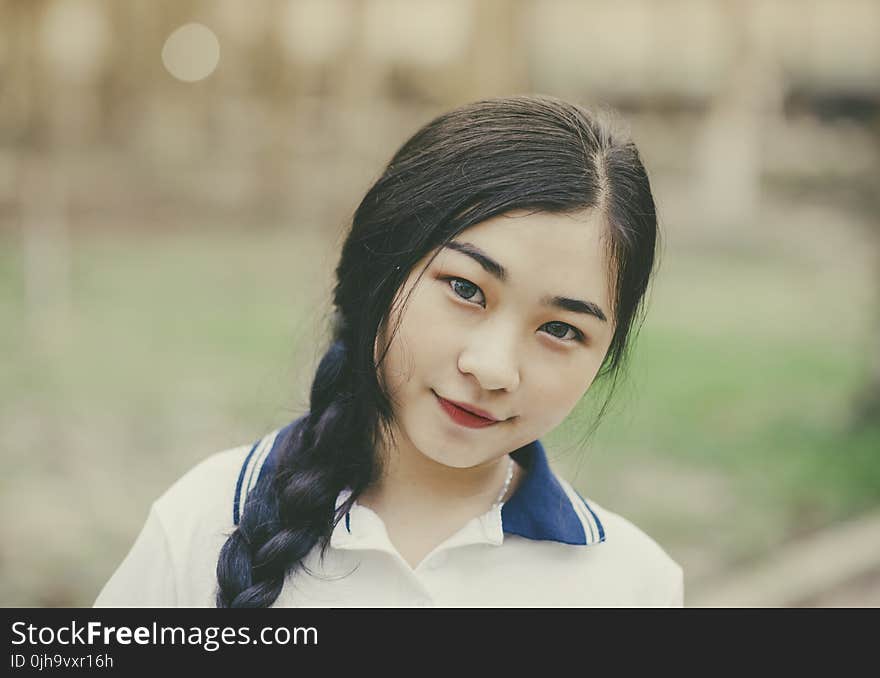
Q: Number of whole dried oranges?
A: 0